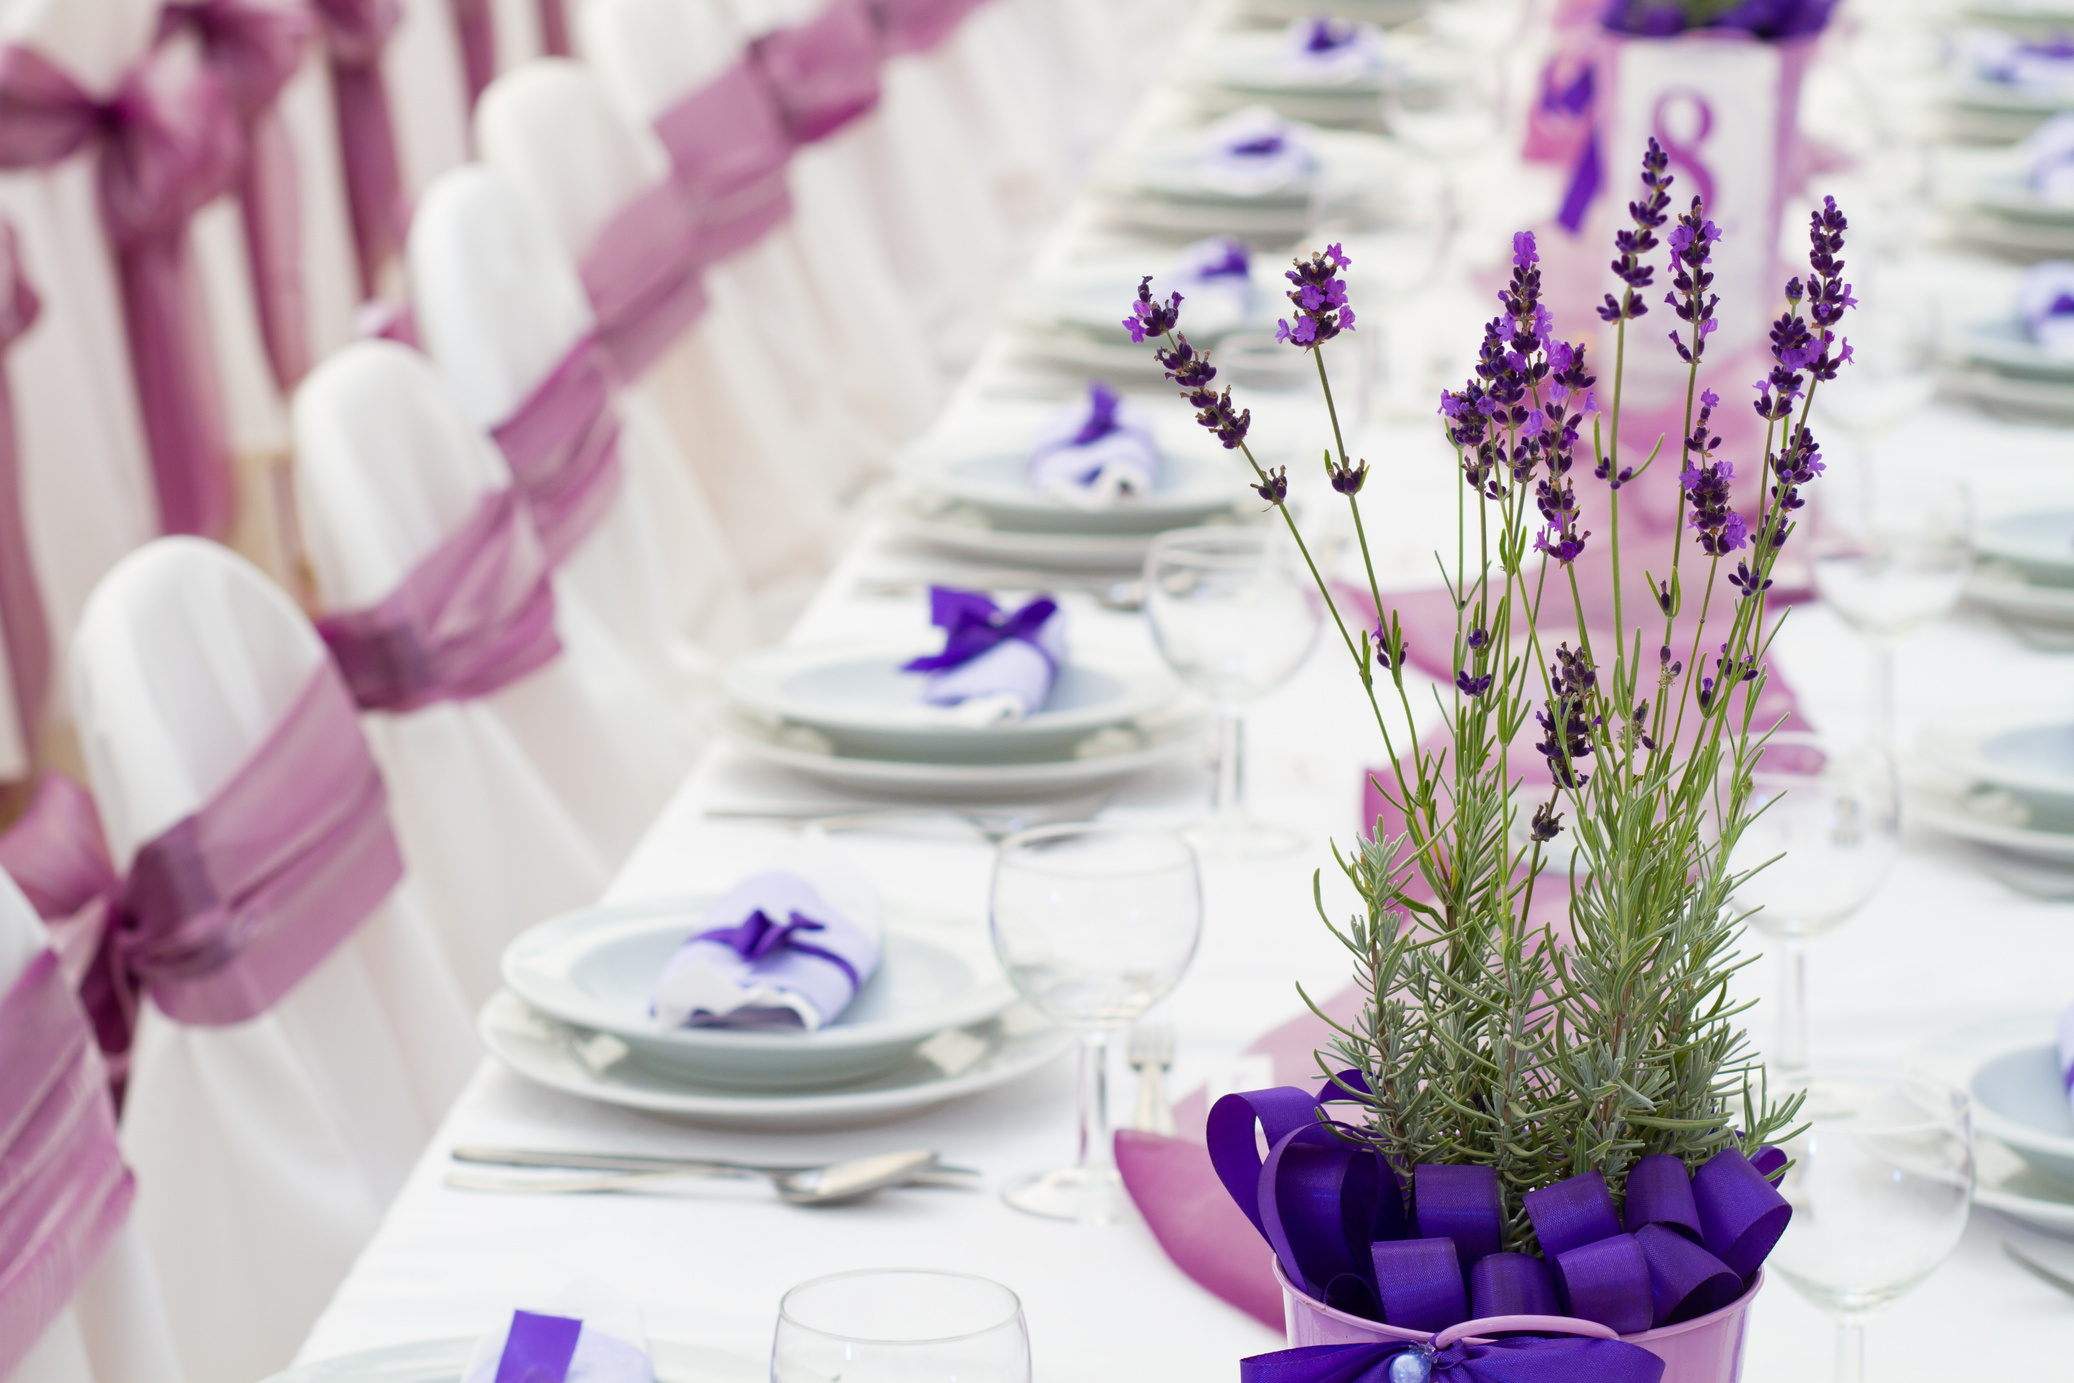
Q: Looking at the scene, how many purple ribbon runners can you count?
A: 1